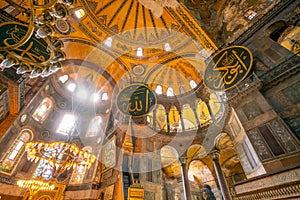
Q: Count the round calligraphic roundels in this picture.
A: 3